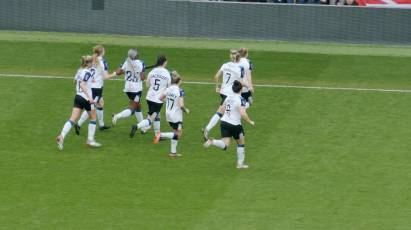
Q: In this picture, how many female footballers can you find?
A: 8